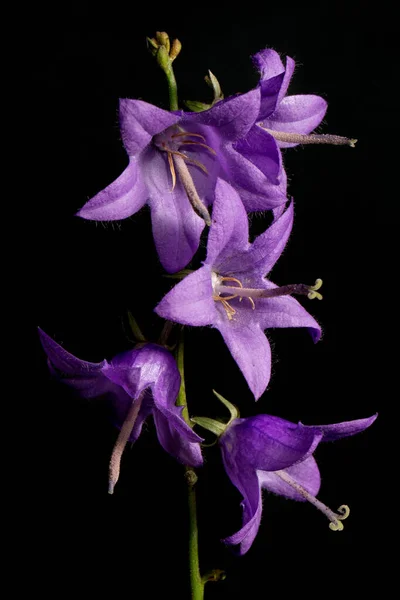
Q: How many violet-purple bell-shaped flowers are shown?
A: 5